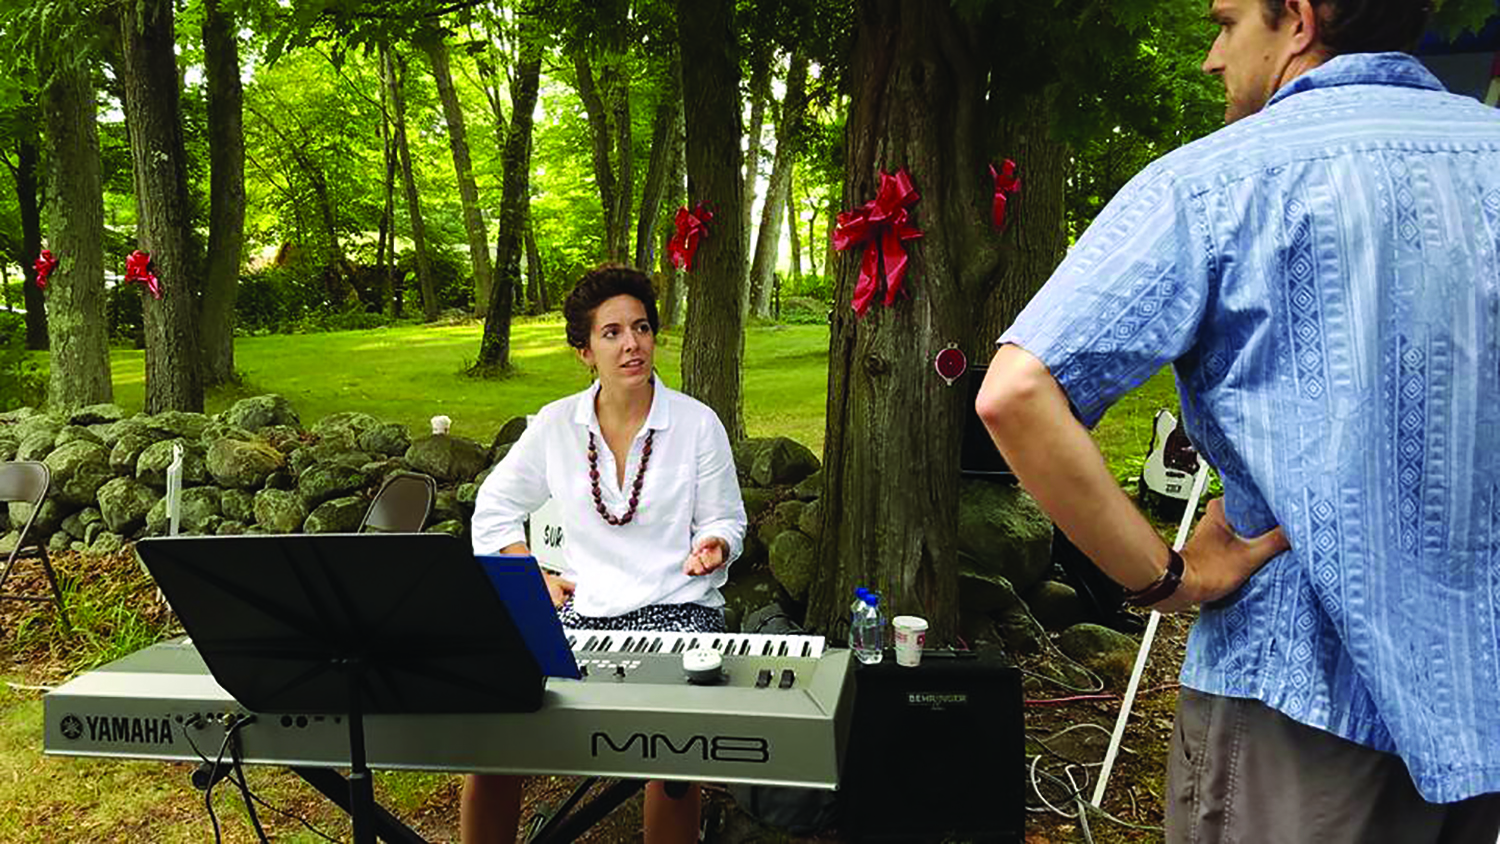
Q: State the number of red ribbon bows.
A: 5